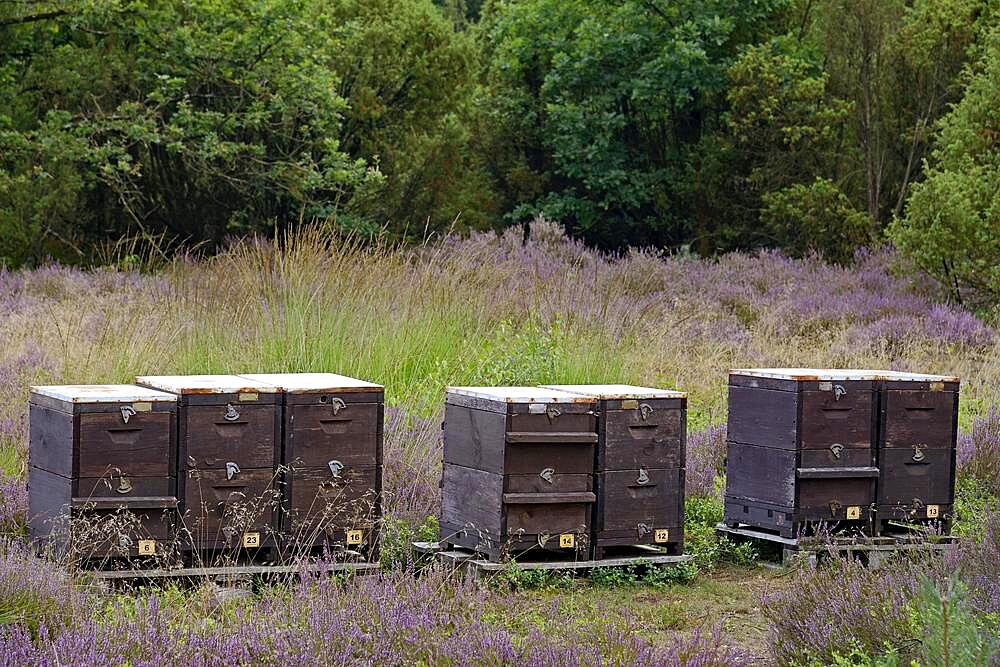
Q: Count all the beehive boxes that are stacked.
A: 14